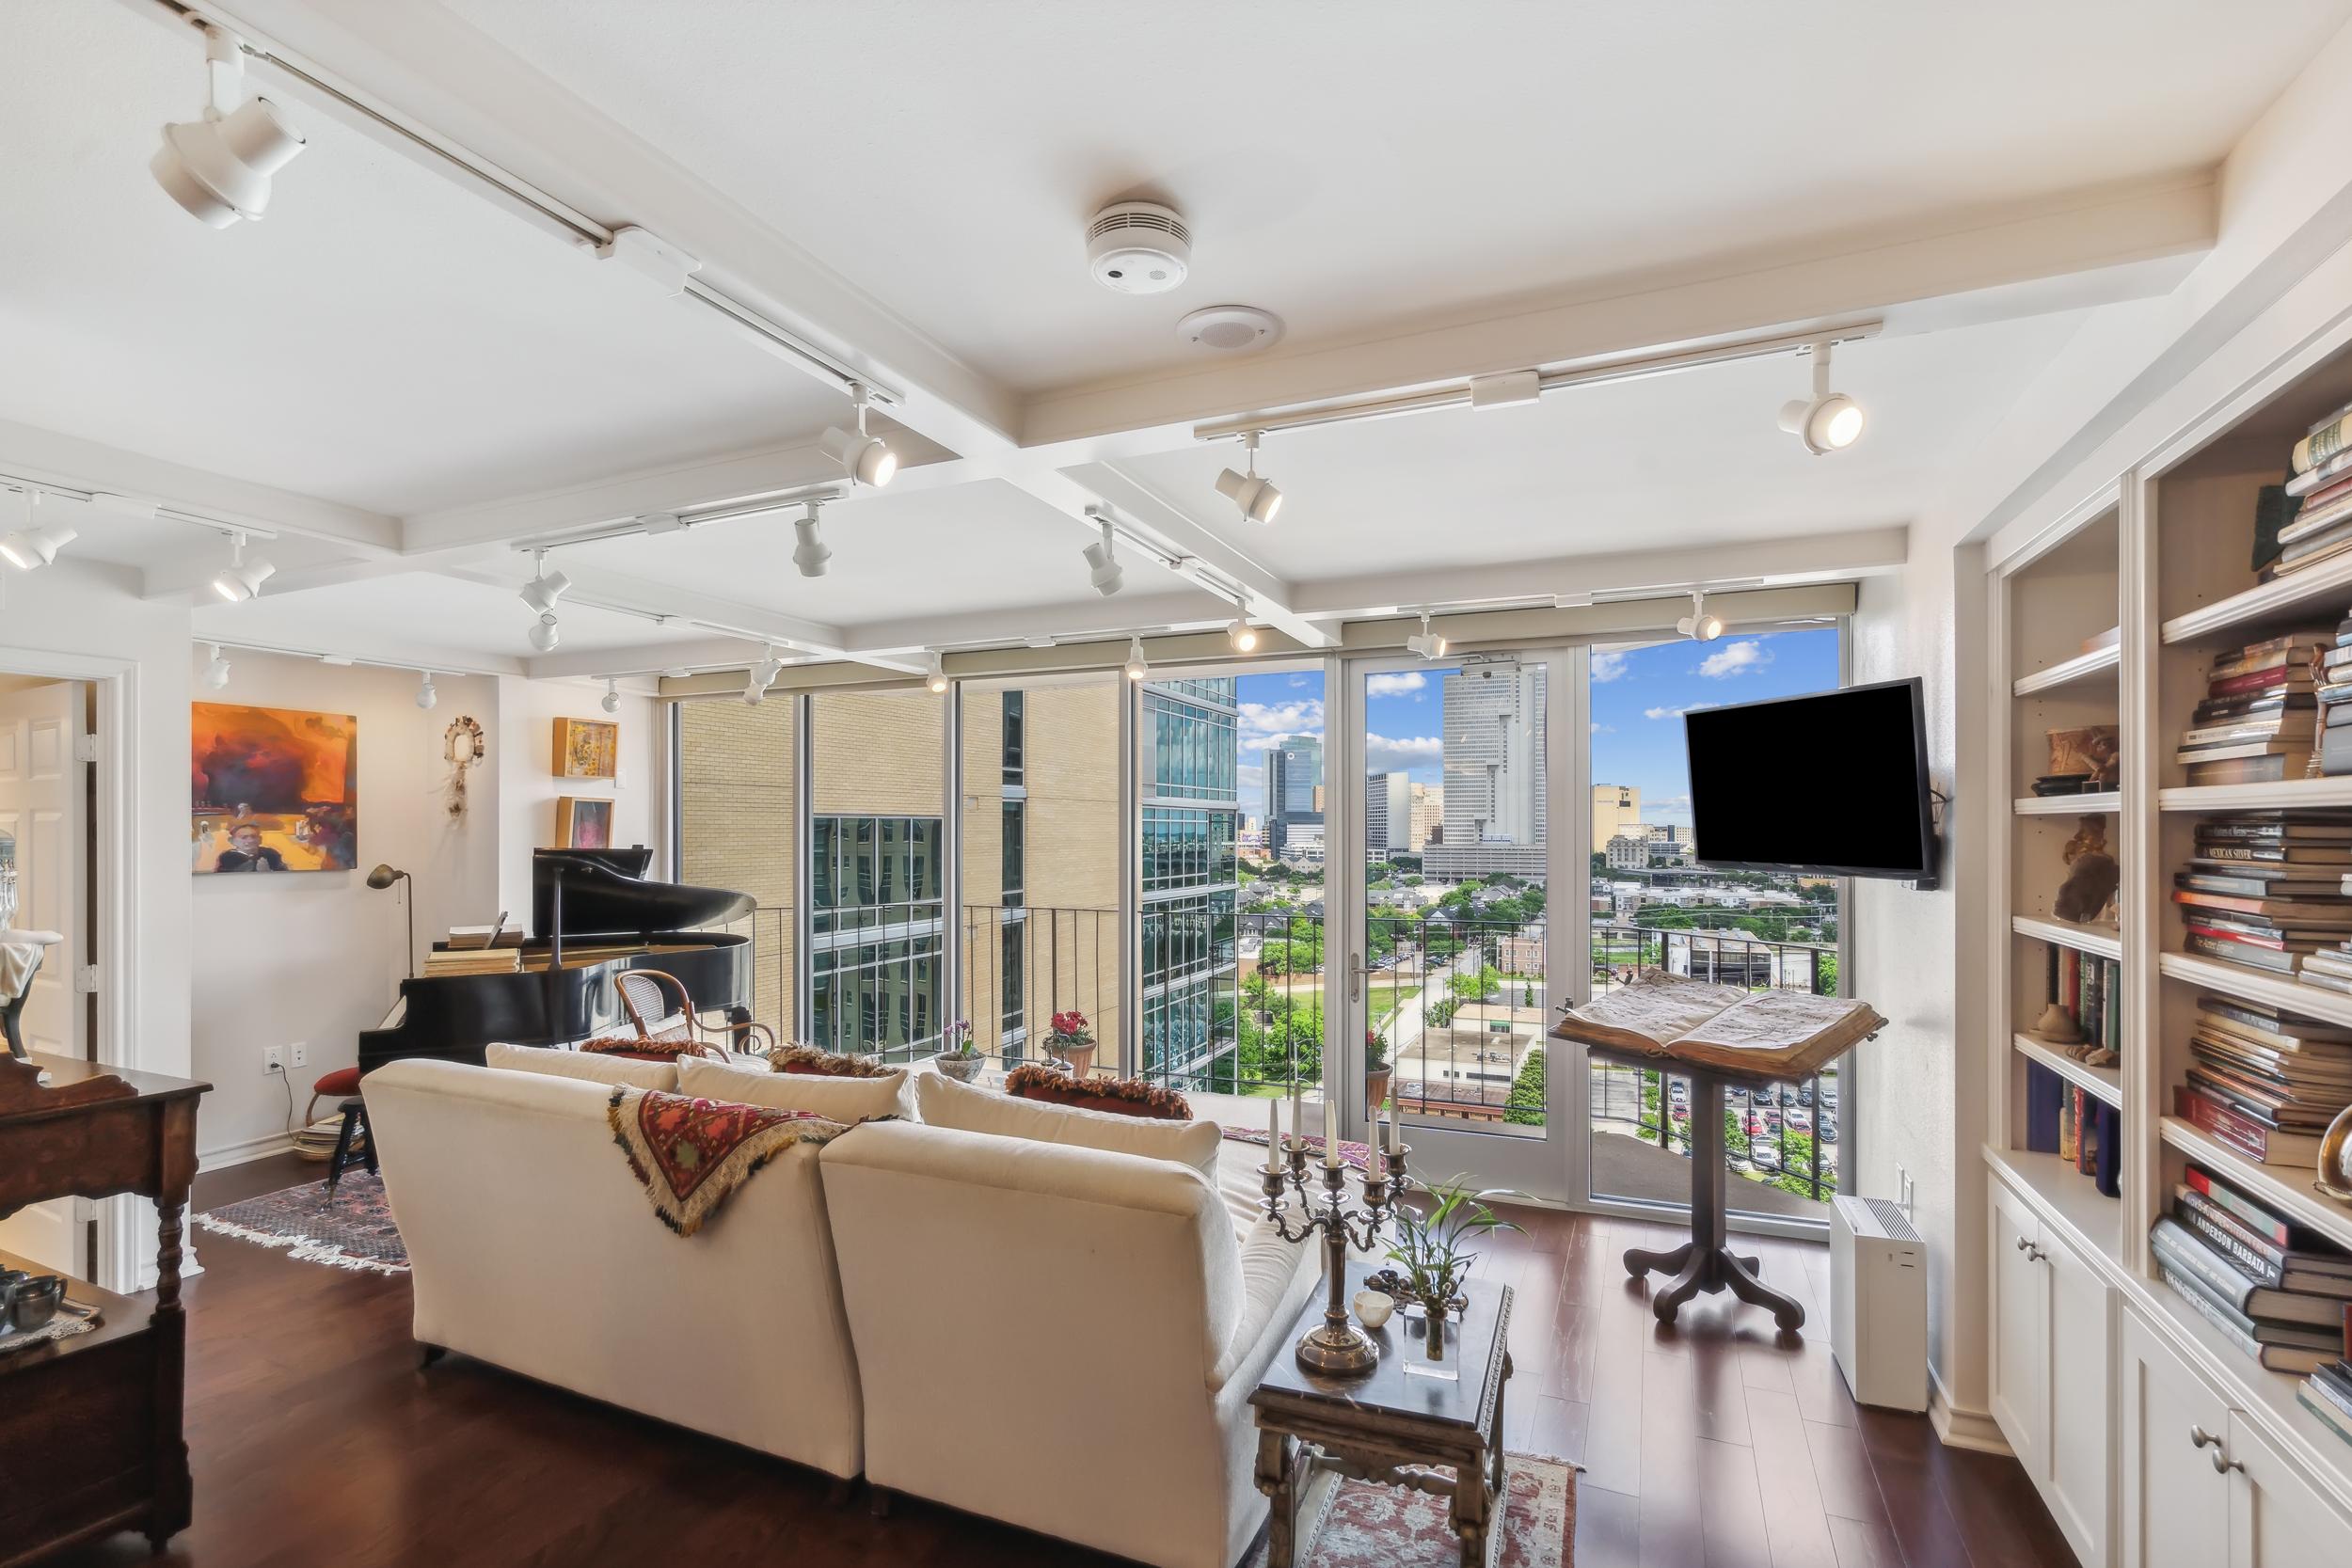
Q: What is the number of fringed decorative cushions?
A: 3